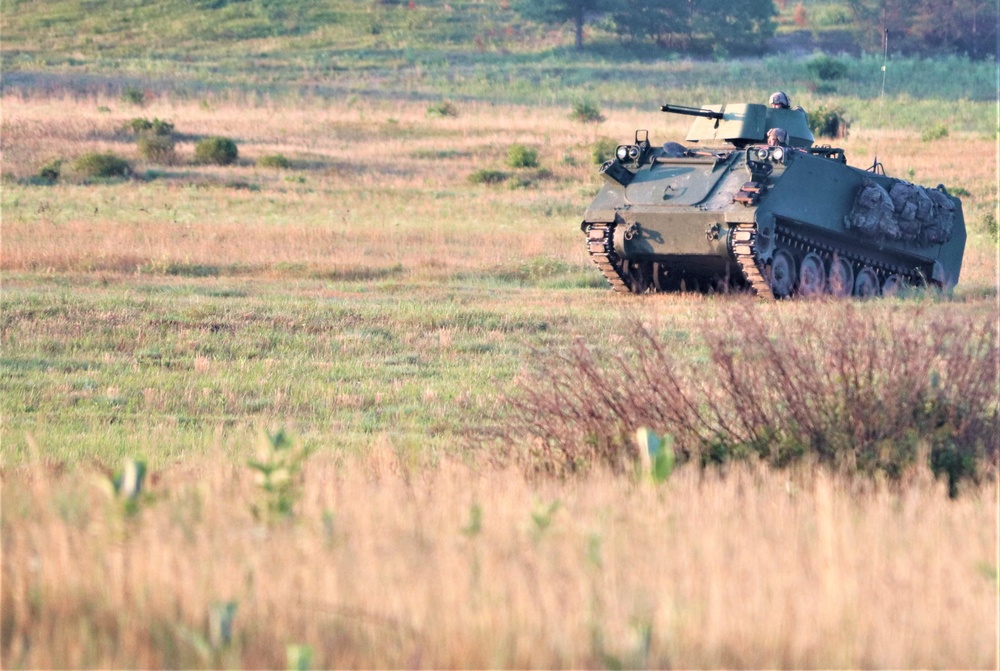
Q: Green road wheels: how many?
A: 5